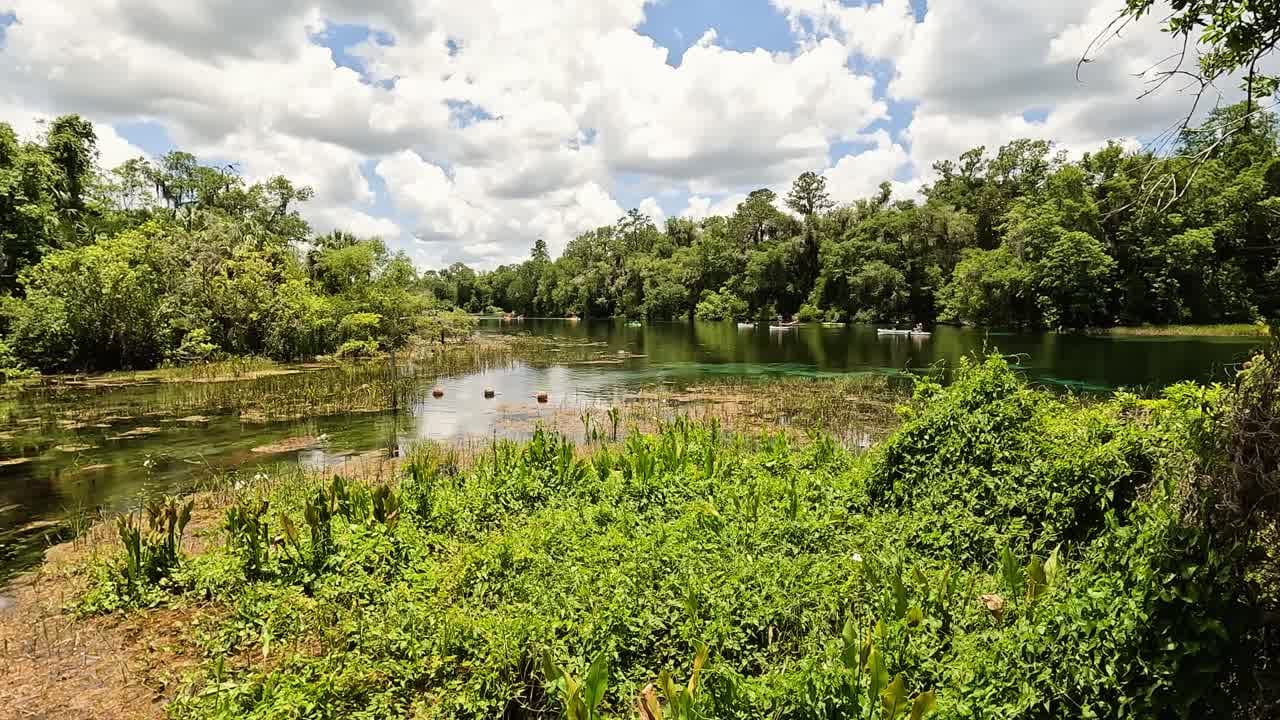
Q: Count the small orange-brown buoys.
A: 3